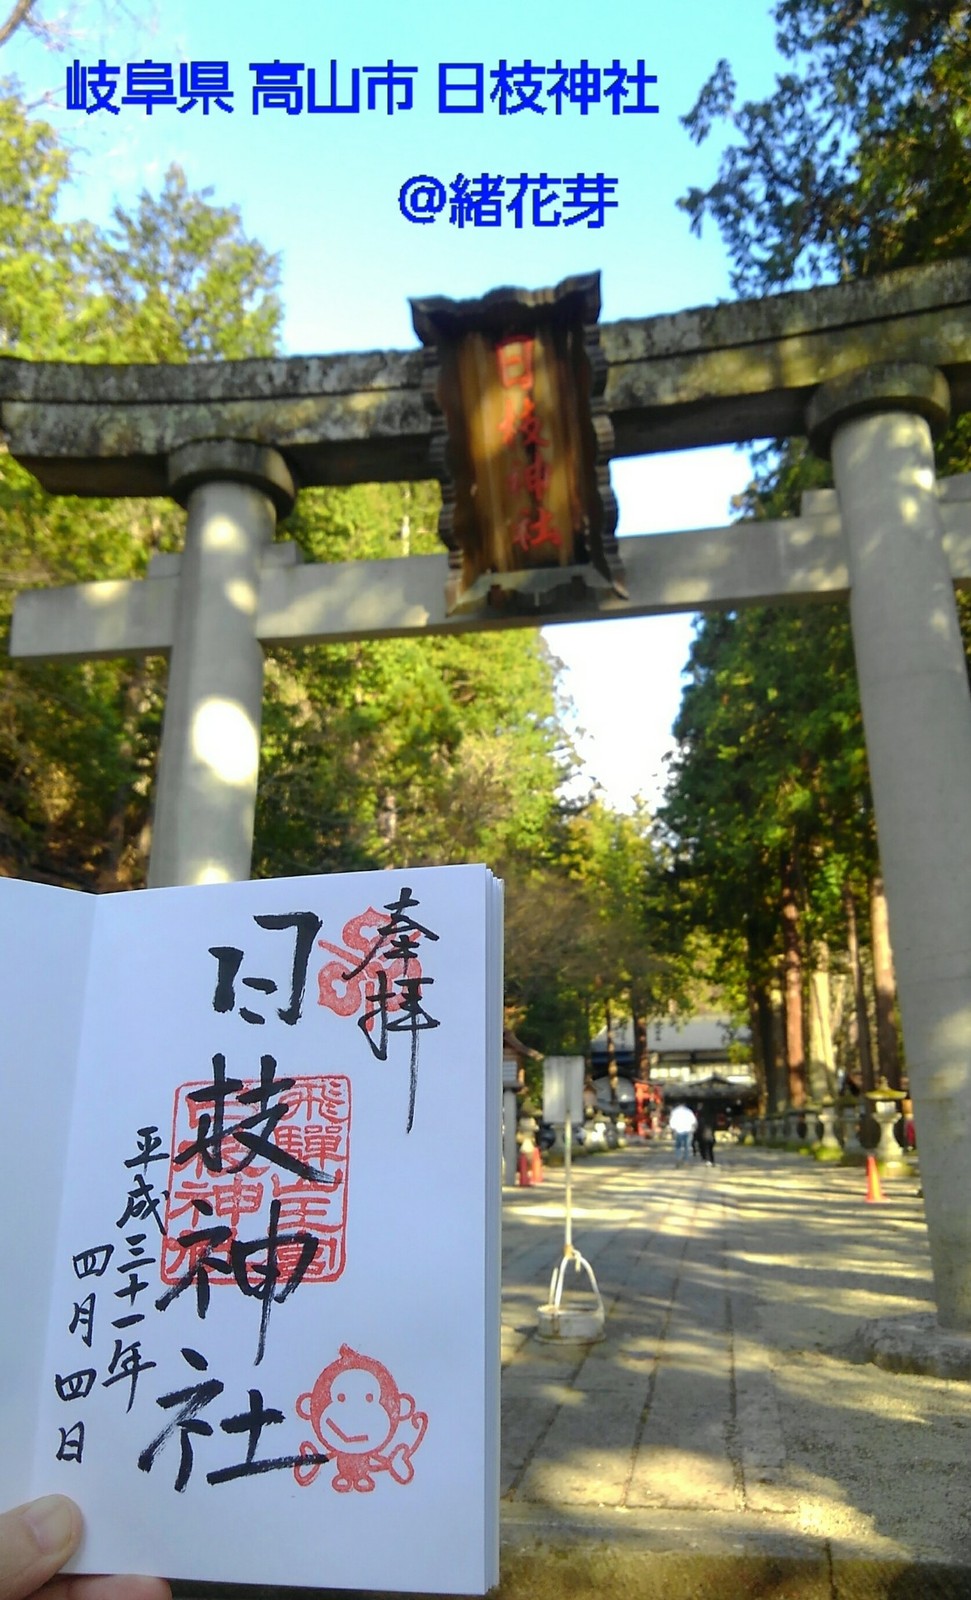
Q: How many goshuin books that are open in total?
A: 1